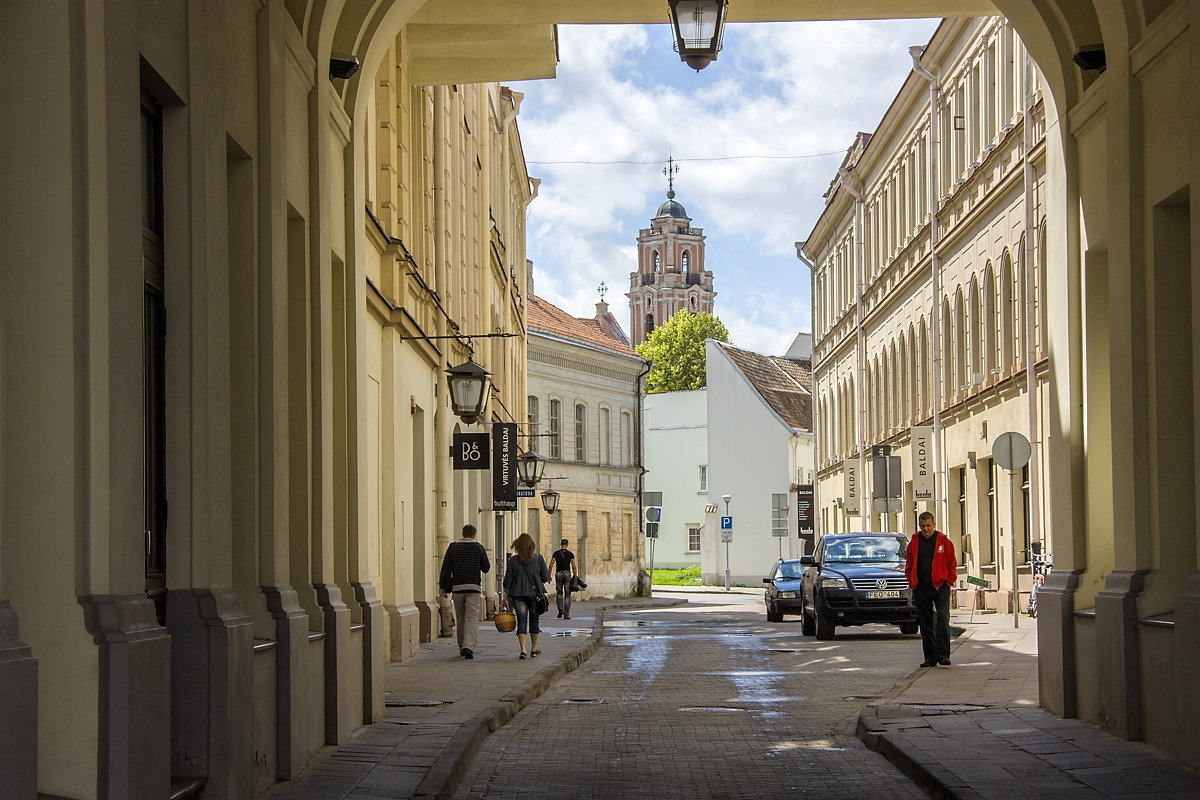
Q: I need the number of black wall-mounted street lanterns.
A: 3